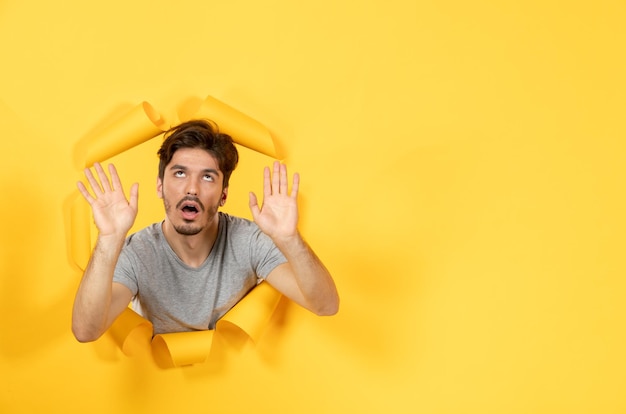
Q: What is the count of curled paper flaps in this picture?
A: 6